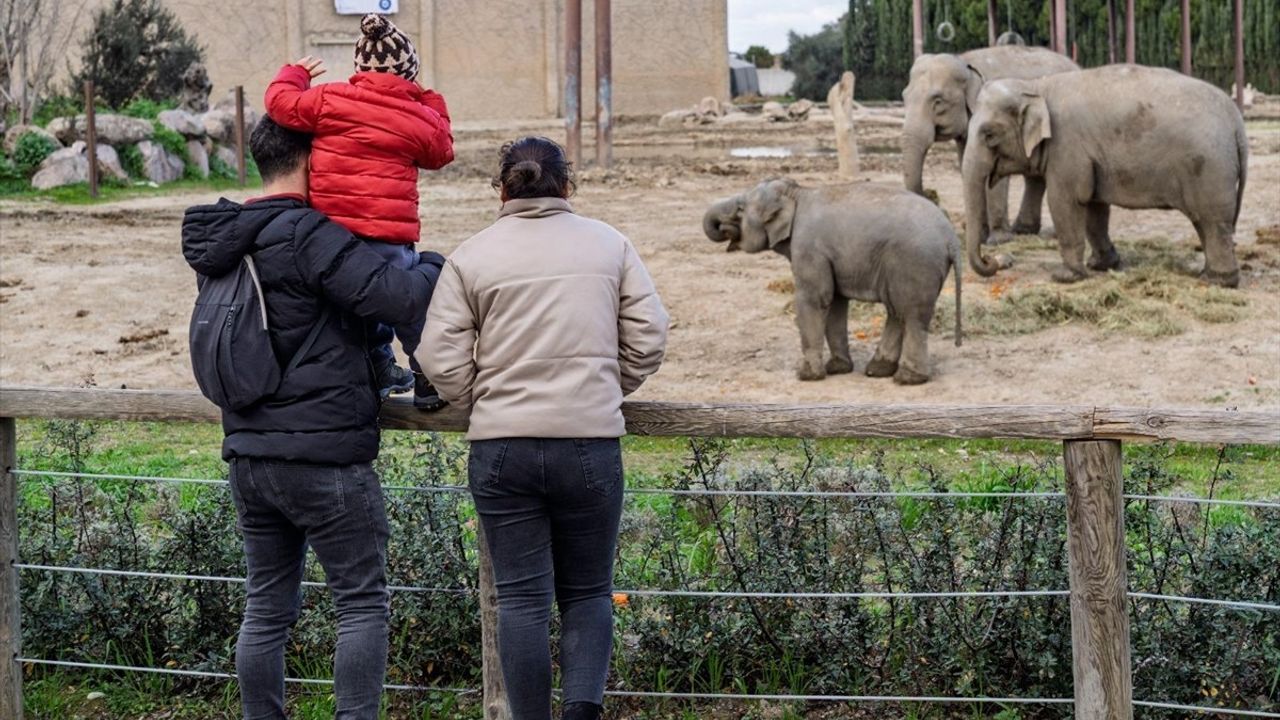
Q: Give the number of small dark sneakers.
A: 2